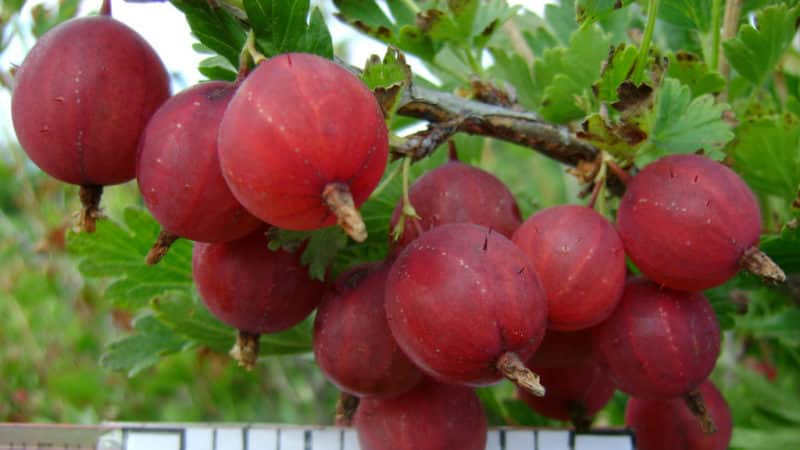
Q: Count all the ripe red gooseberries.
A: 13